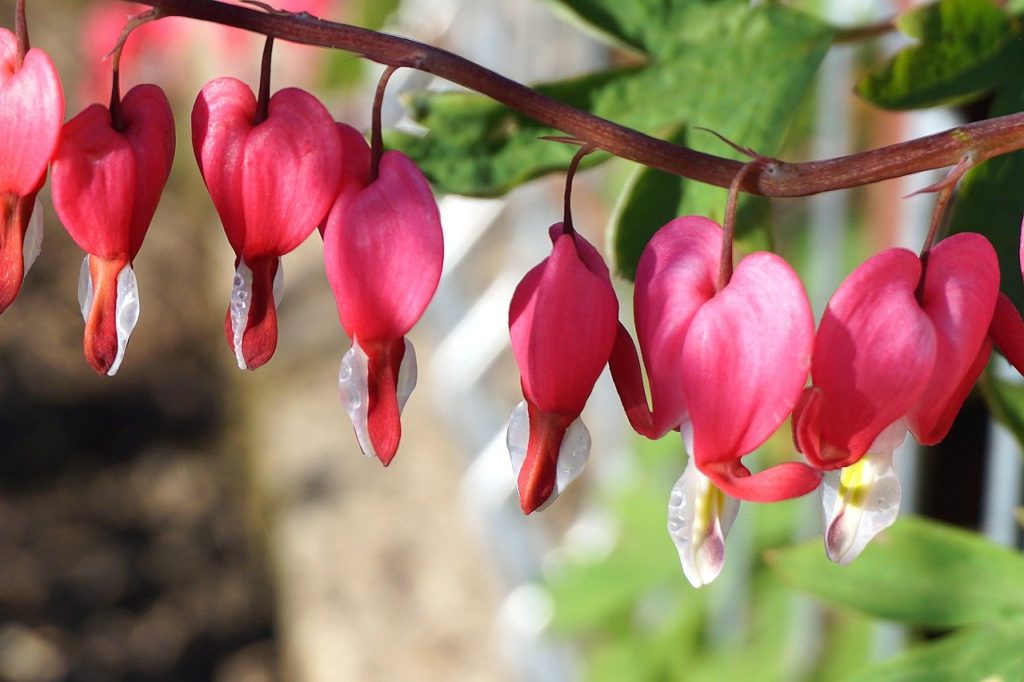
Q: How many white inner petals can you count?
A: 11